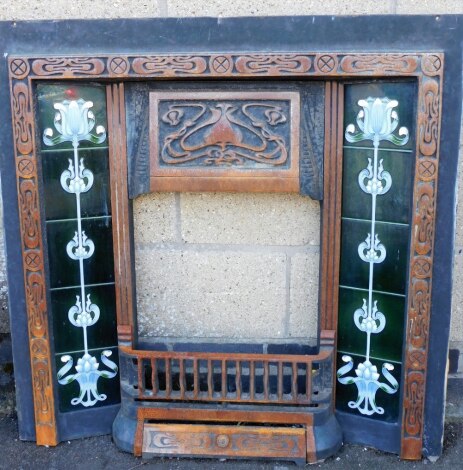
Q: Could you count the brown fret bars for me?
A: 13